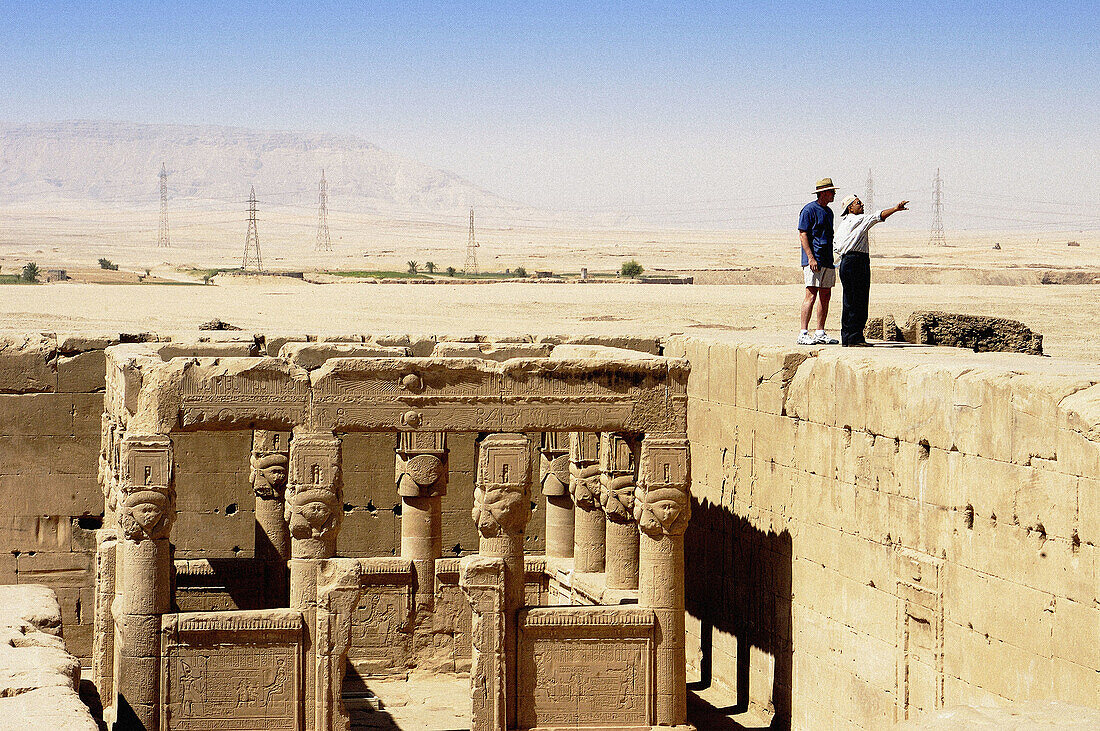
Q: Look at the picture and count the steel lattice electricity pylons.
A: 6